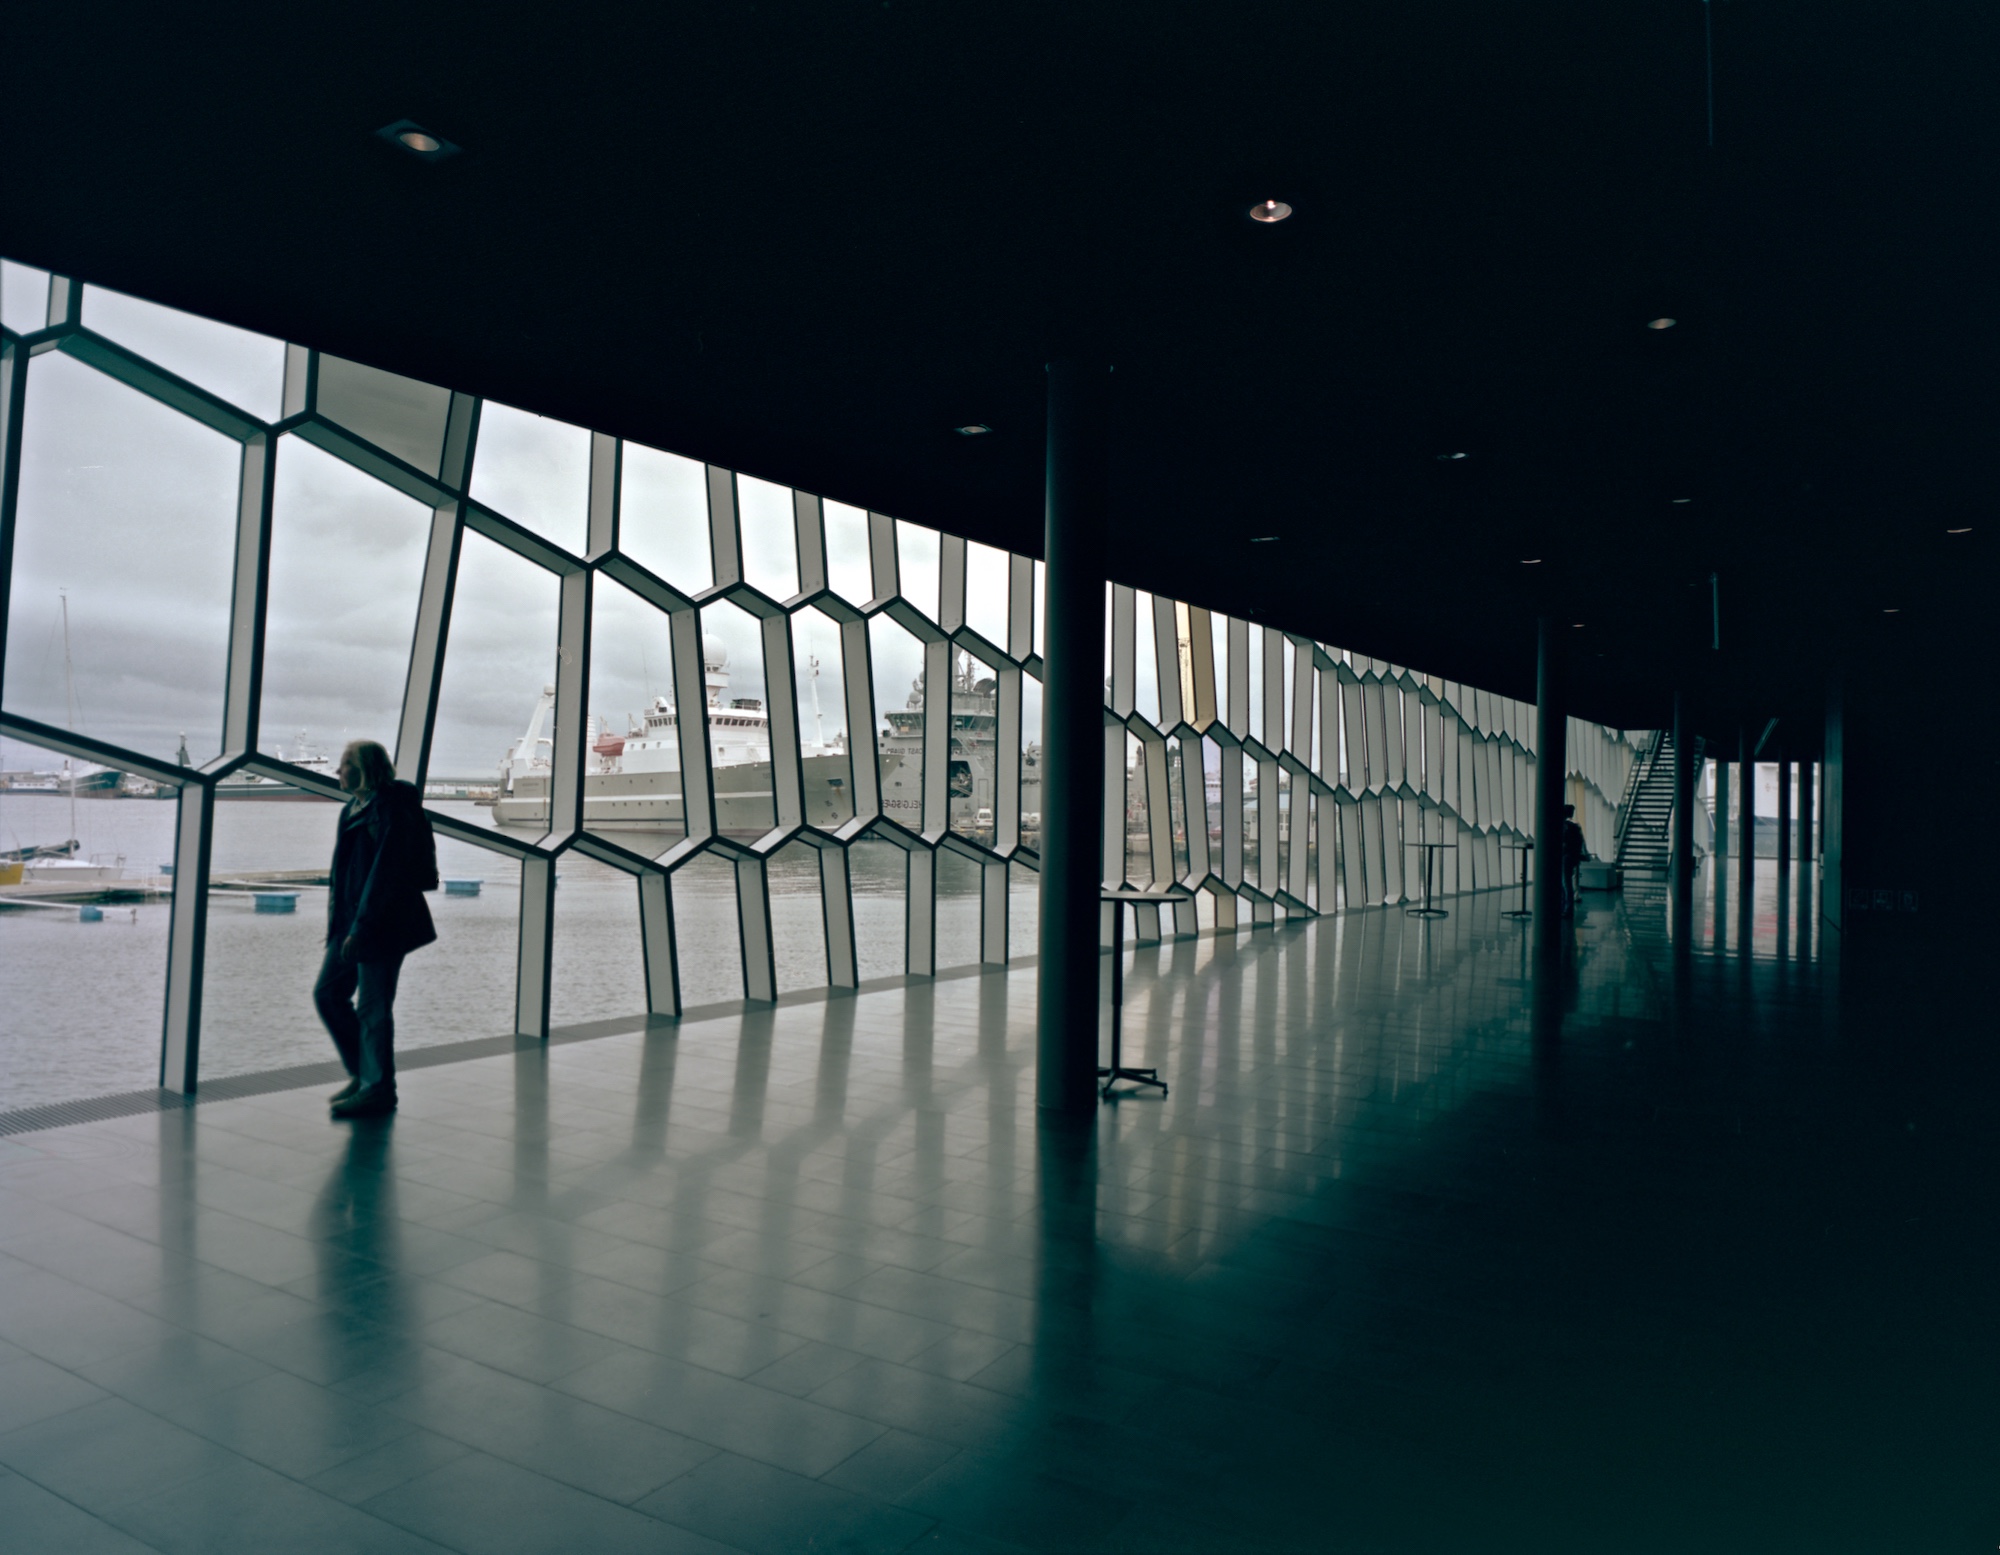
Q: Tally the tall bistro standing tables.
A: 3